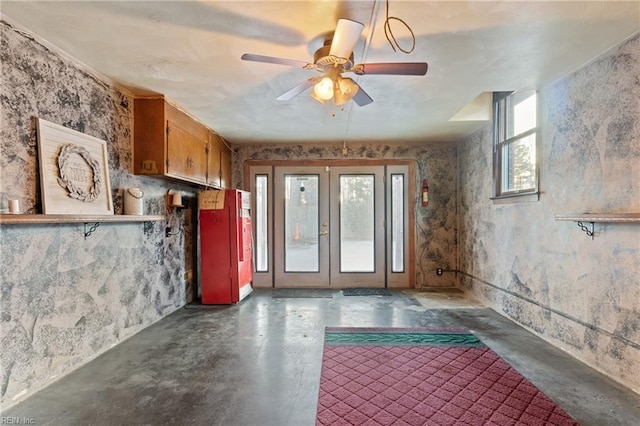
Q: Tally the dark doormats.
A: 2